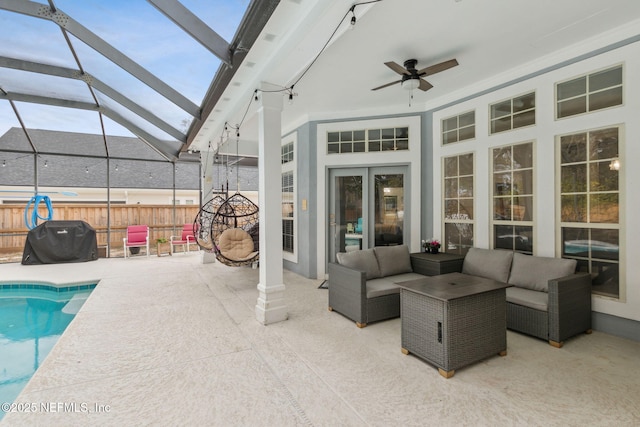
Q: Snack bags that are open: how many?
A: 0